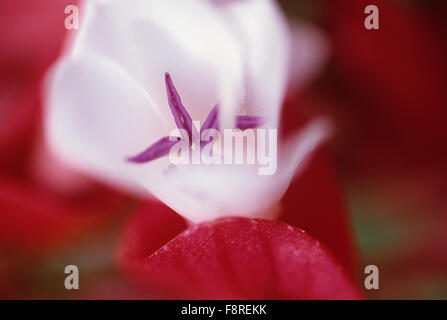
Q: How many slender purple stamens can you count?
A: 4